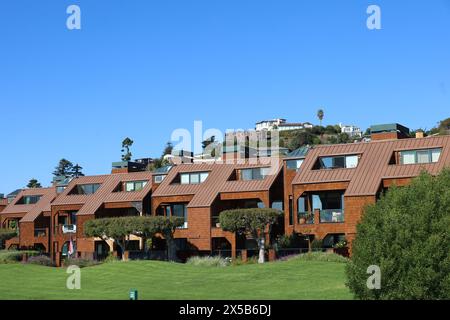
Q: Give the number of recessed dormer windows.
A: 7